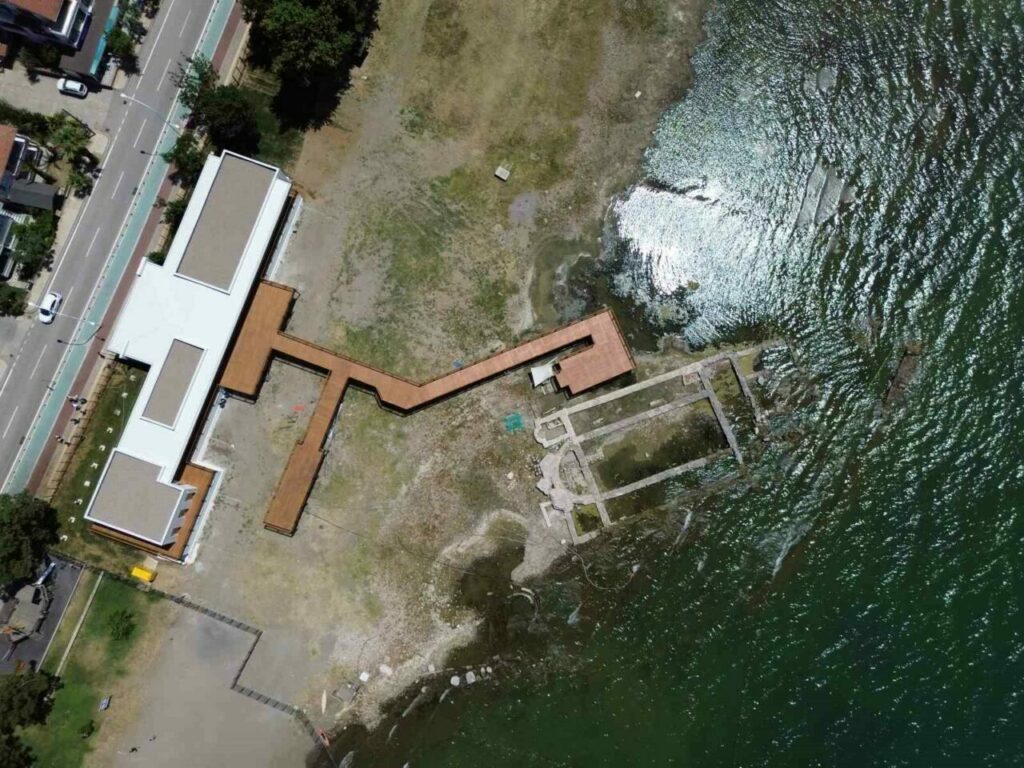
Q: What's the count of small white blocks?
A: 10